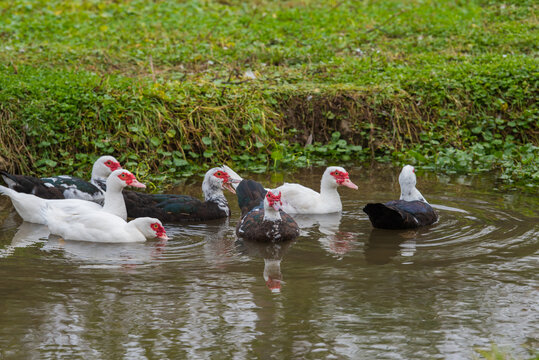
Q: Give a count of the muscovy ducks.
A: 7